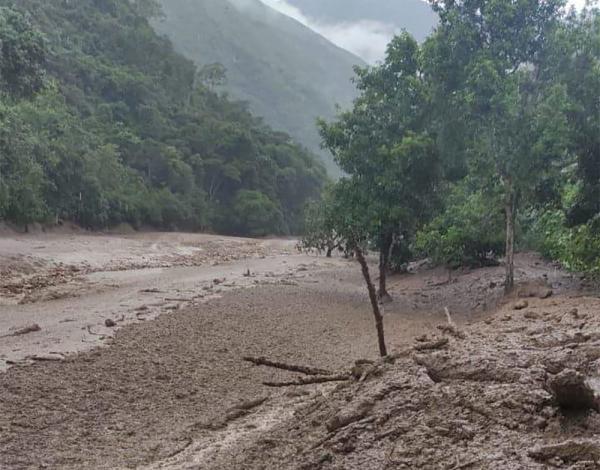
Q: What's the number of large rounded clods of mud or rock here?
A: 1